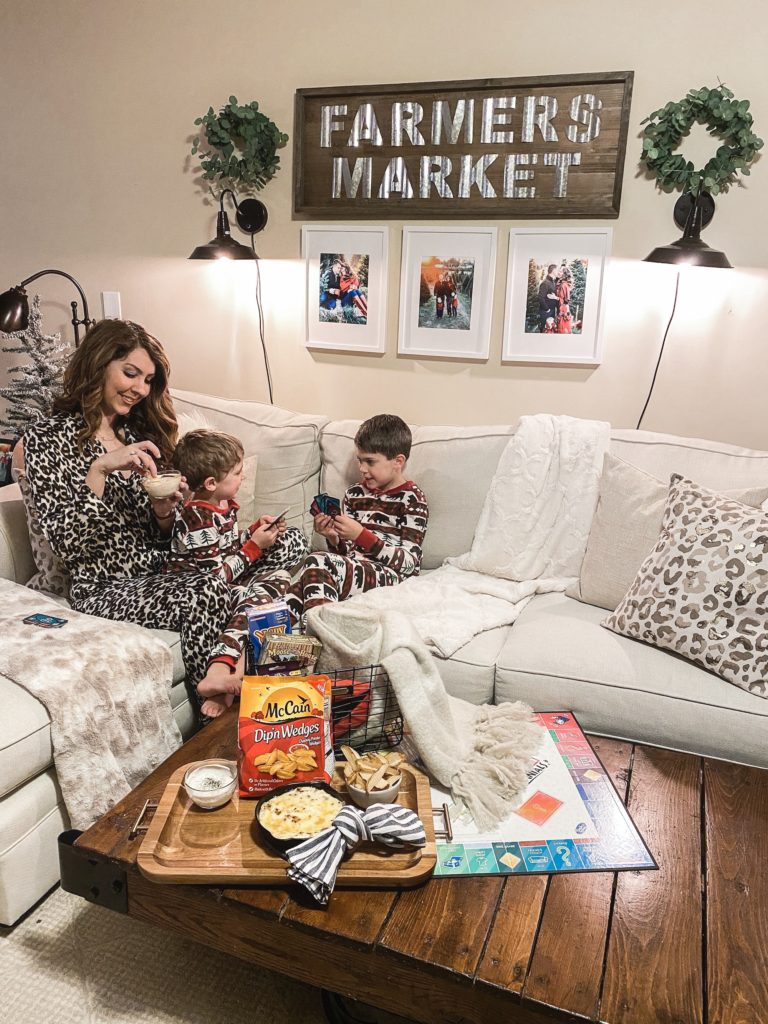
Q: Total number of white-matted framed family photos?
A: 3